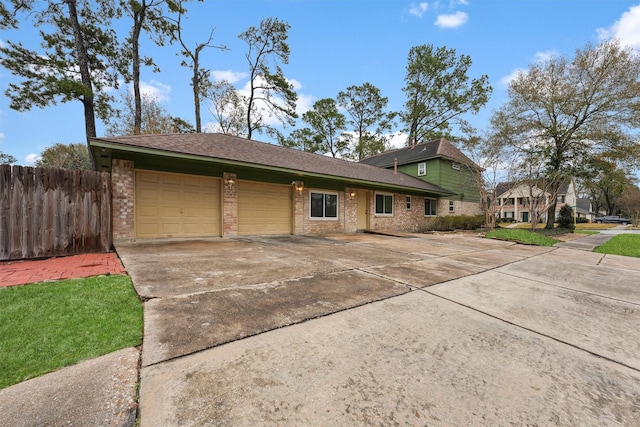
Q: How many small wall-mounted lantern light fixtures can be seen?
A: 3